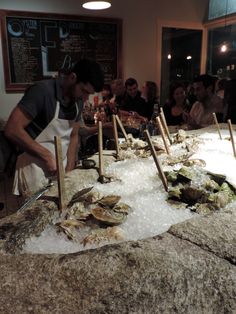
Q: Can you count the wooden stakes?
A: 9